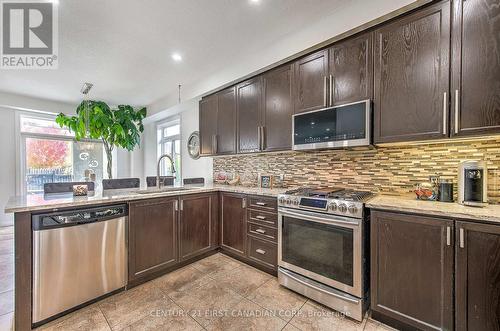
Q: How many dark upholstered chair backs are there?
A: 4